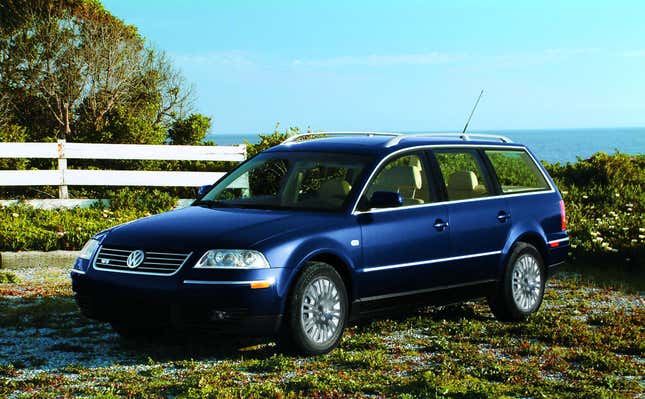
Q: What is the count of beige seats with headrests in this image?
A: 3